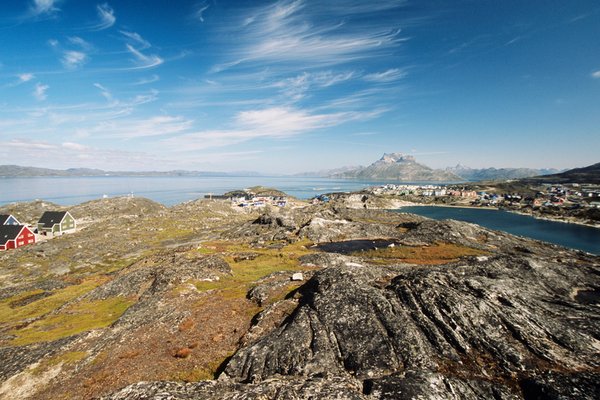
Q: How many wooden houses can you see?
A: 3